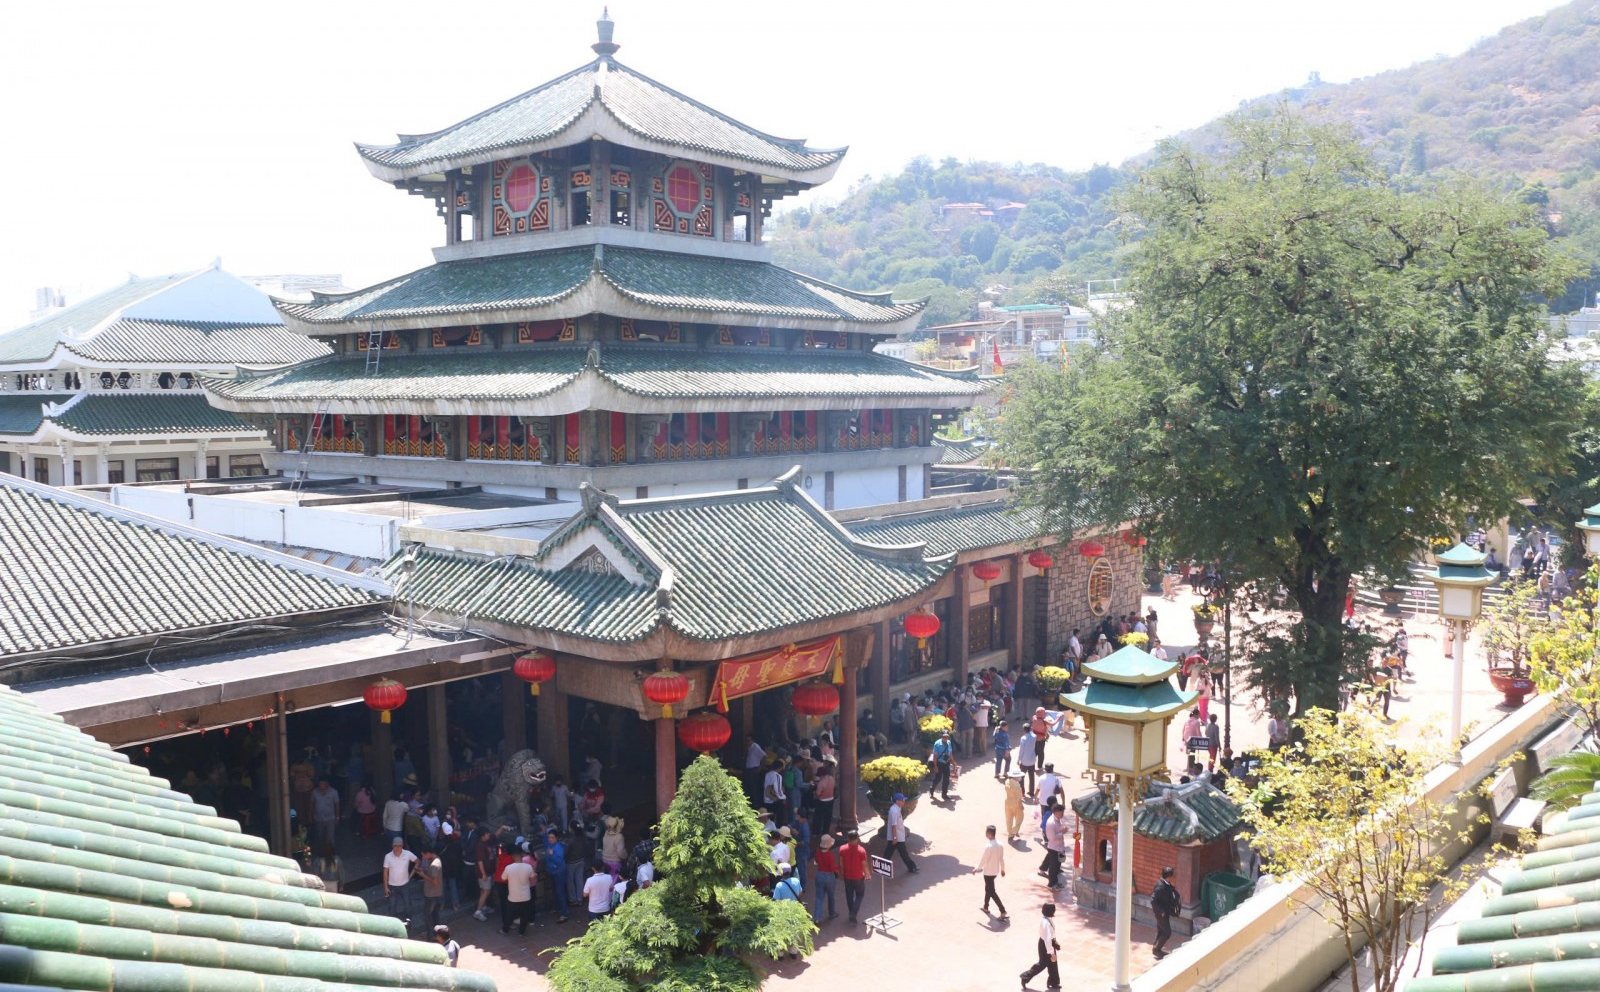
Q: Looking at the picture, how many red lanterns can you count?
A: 10